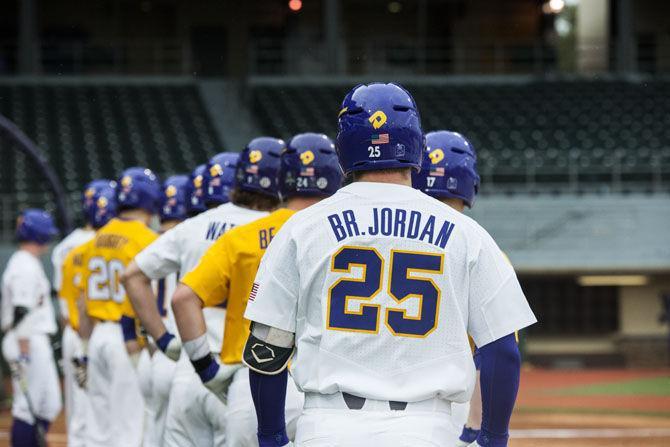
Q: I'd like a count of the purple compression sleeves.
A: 2